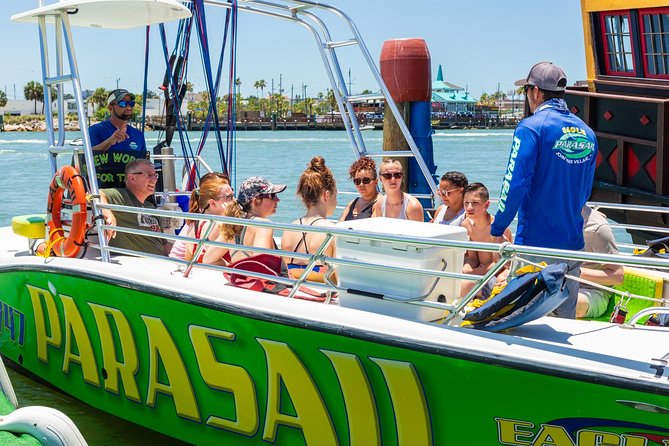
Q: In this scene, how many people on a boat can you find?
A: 12